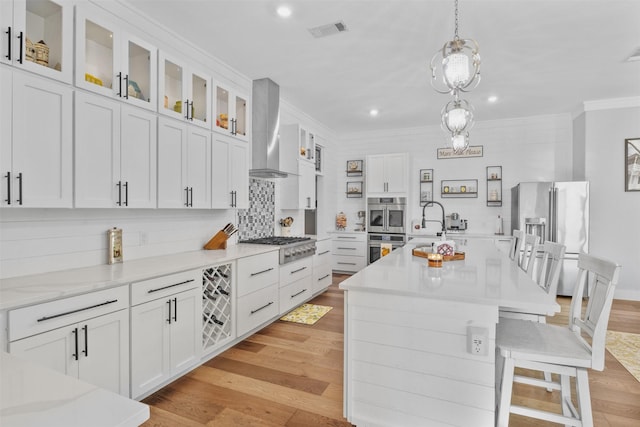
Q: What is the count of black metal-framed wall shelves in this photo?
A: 5